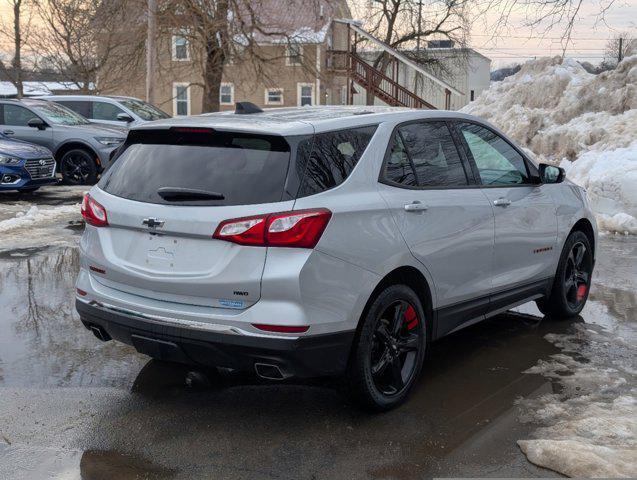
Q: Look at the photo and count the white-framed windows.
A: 6